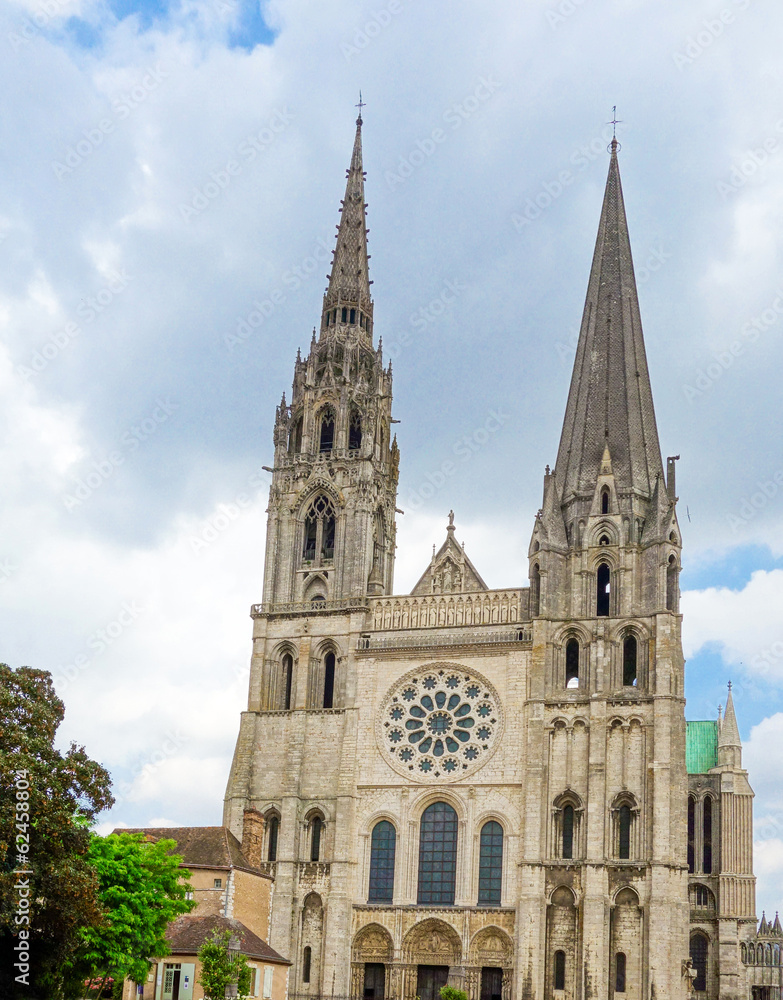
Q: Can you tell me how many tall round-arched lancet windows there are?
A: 3